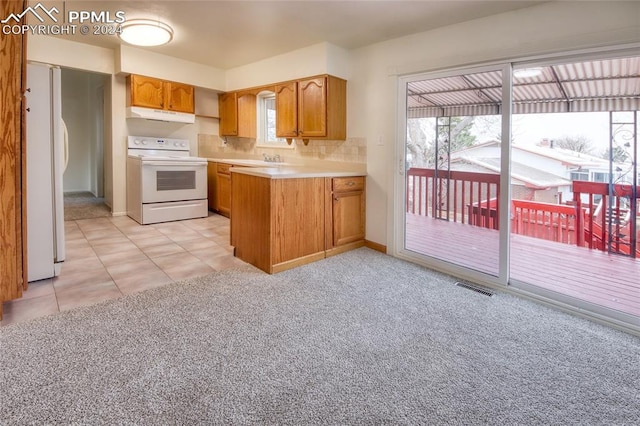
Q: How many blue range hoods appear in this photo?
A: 0